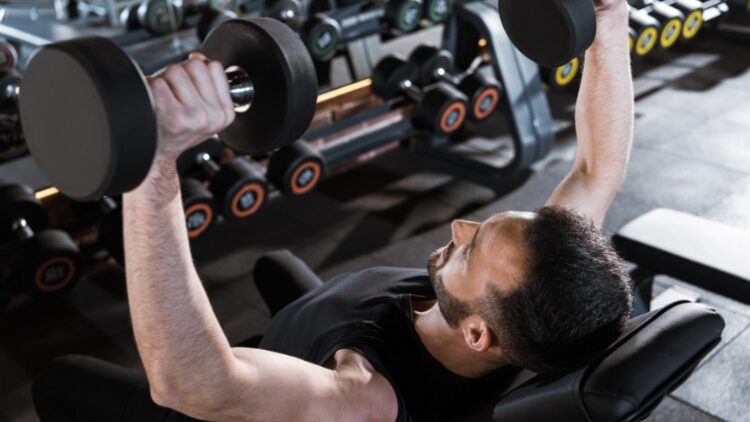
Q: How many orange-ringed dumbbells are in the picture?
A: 6